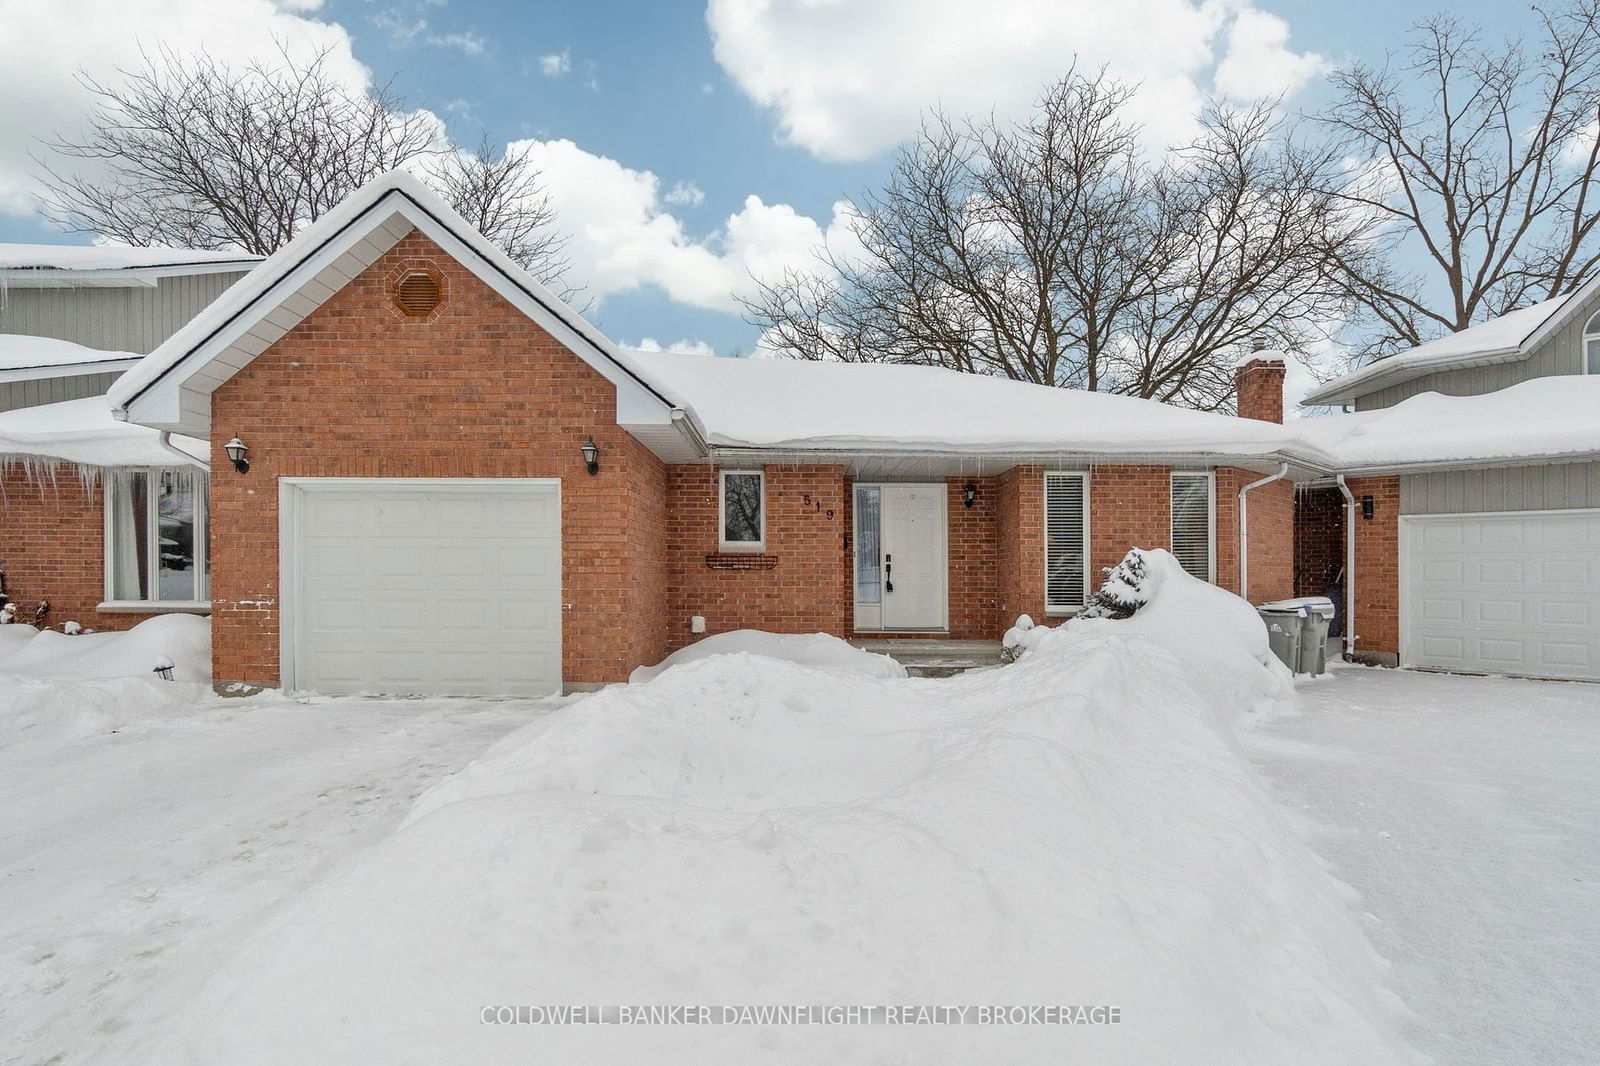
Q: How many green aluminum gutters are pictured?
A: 0